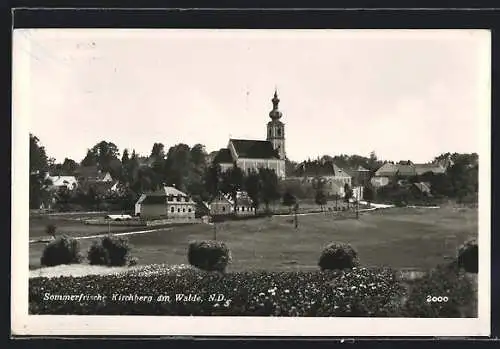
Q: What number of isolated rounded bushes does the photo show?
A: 5